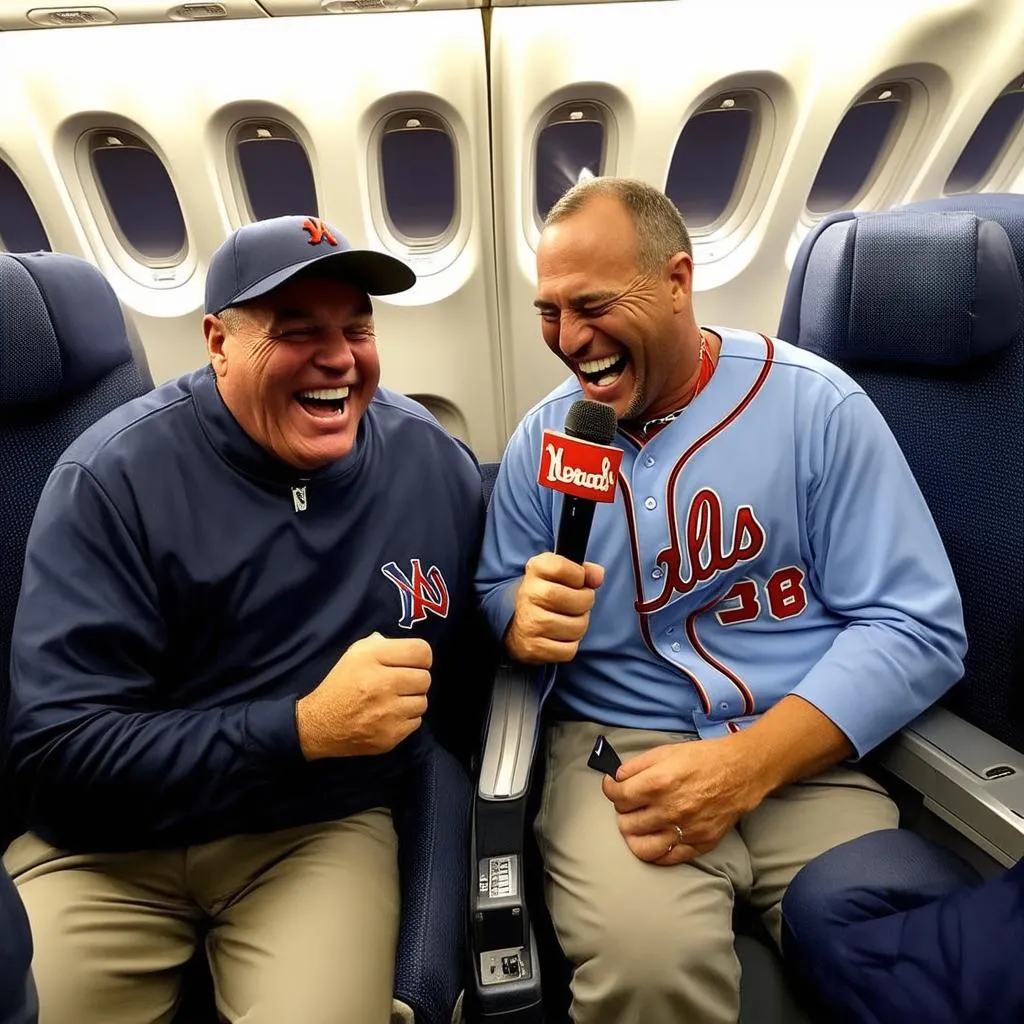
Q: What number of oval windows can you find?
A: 8